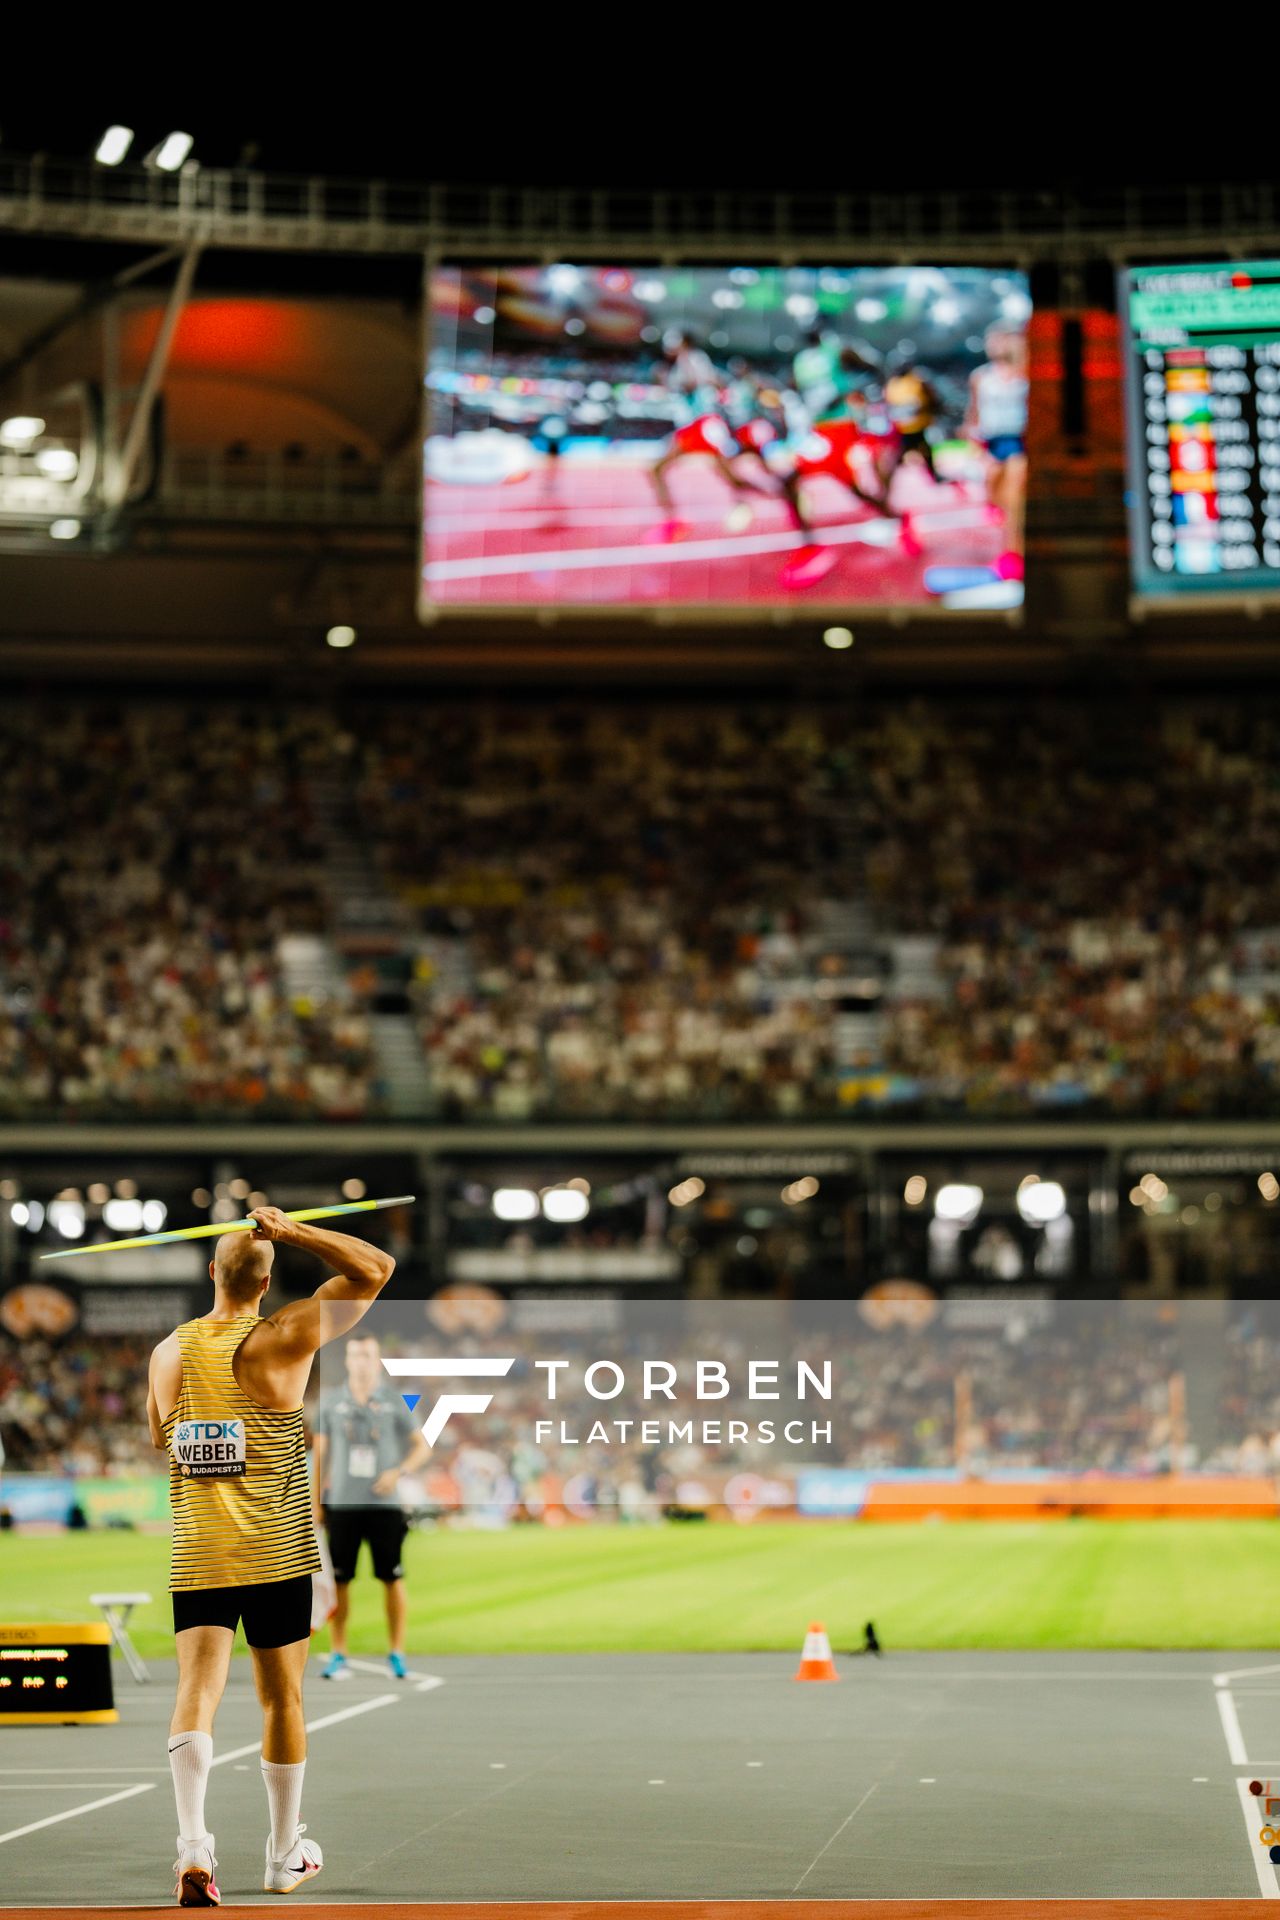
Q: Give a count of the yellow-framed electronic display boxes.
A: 1